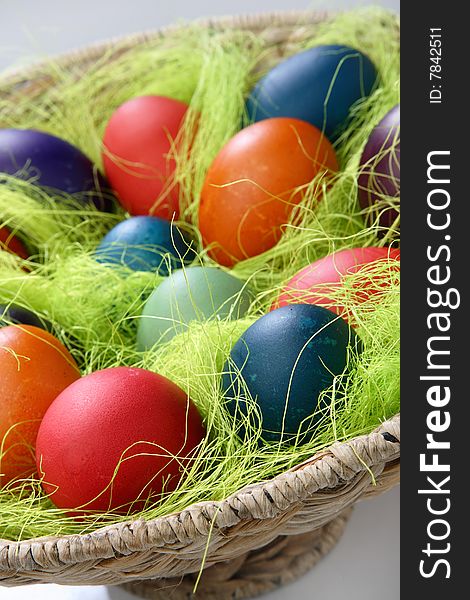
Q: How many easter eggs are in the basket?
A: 13